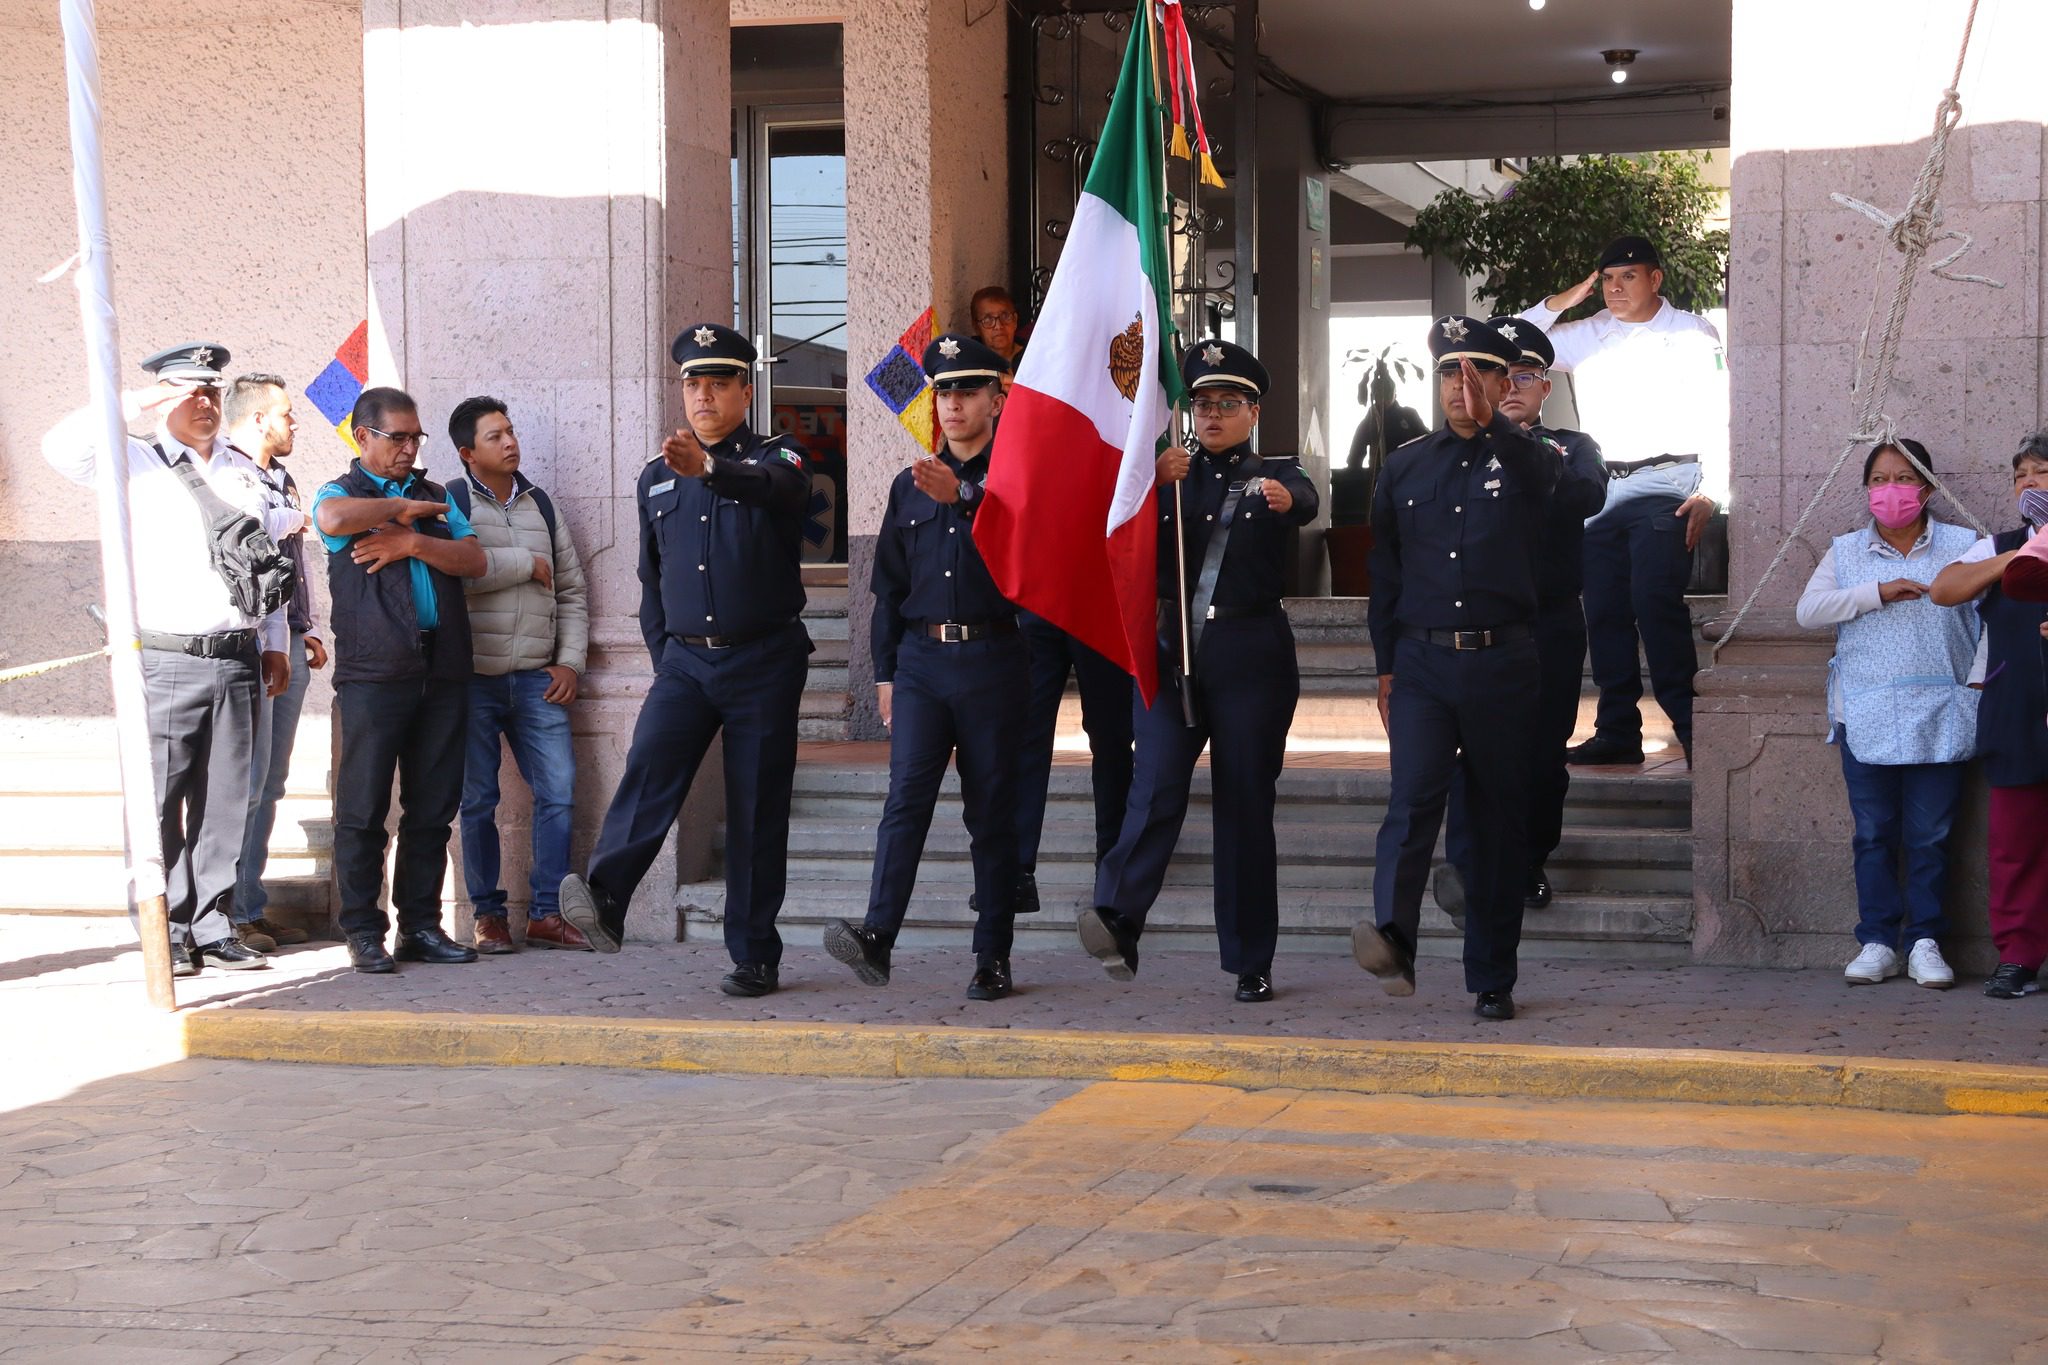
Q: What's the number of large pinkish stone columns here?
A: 2